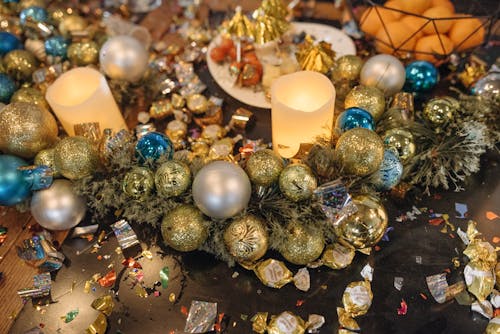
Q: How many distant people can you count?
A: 0